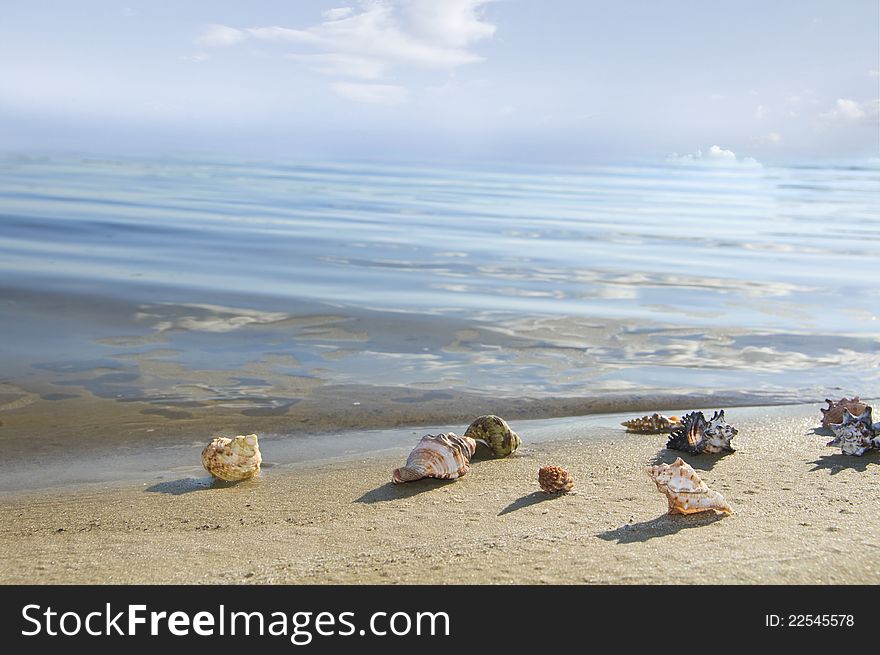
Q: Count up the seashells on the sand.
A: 9